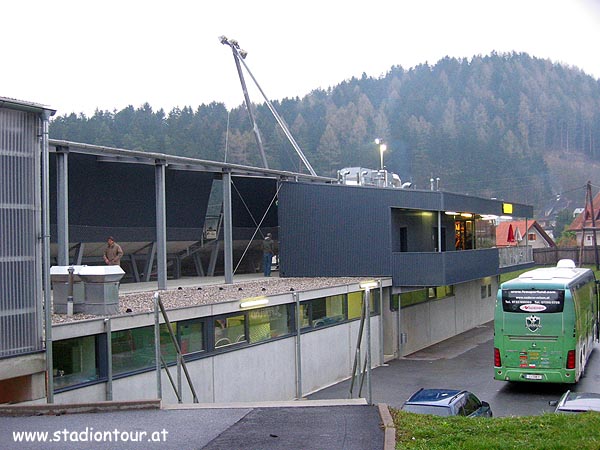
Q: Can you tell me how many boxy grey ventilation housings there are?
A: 2